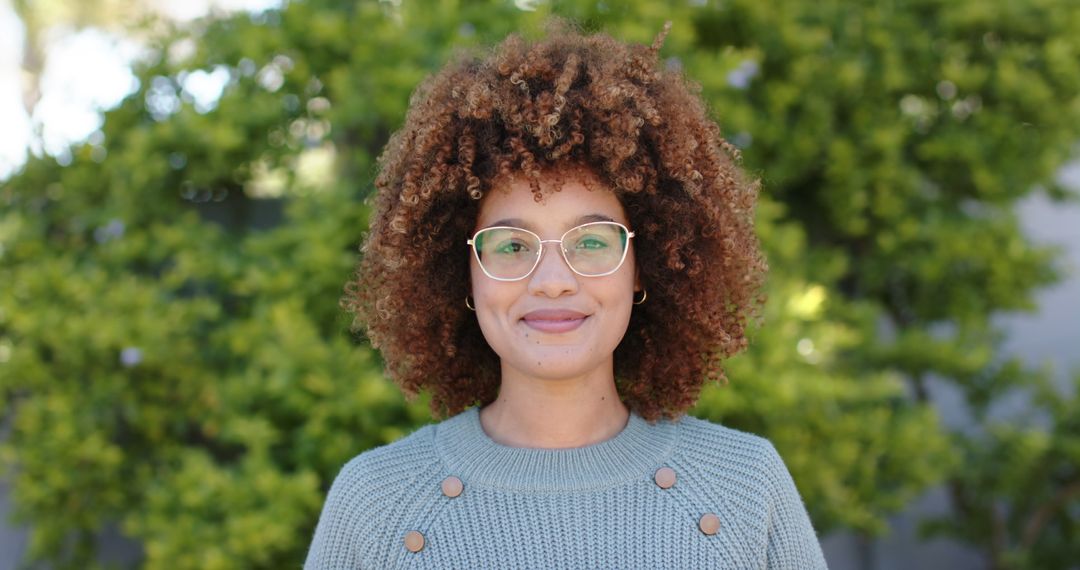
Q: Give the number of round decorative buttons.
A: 4